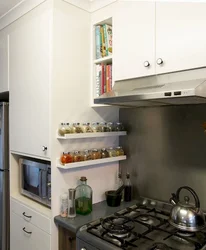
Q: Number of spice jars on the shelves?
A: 14